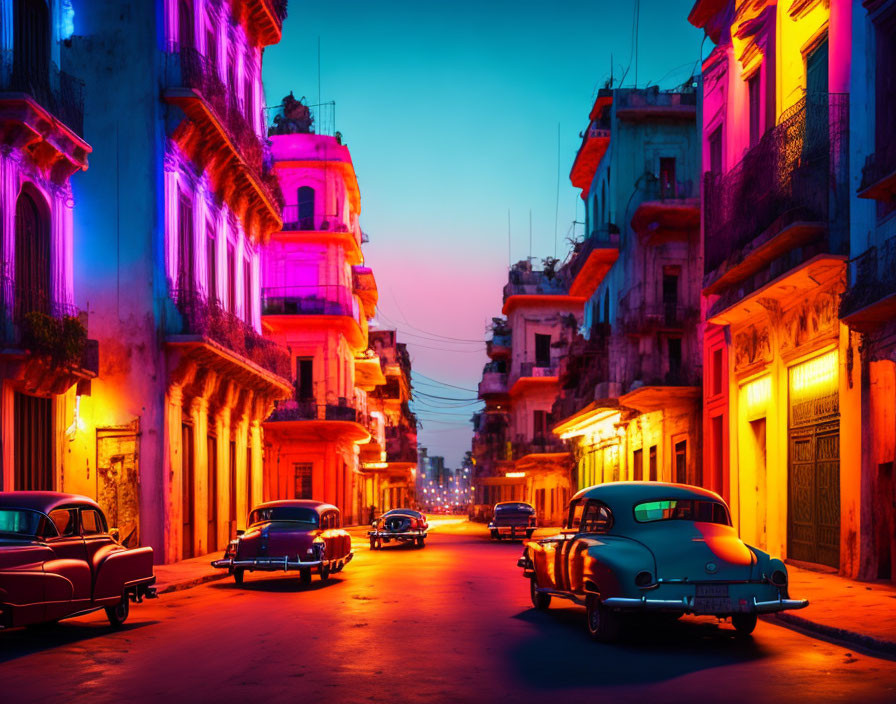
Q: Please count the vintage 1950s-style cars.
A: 5